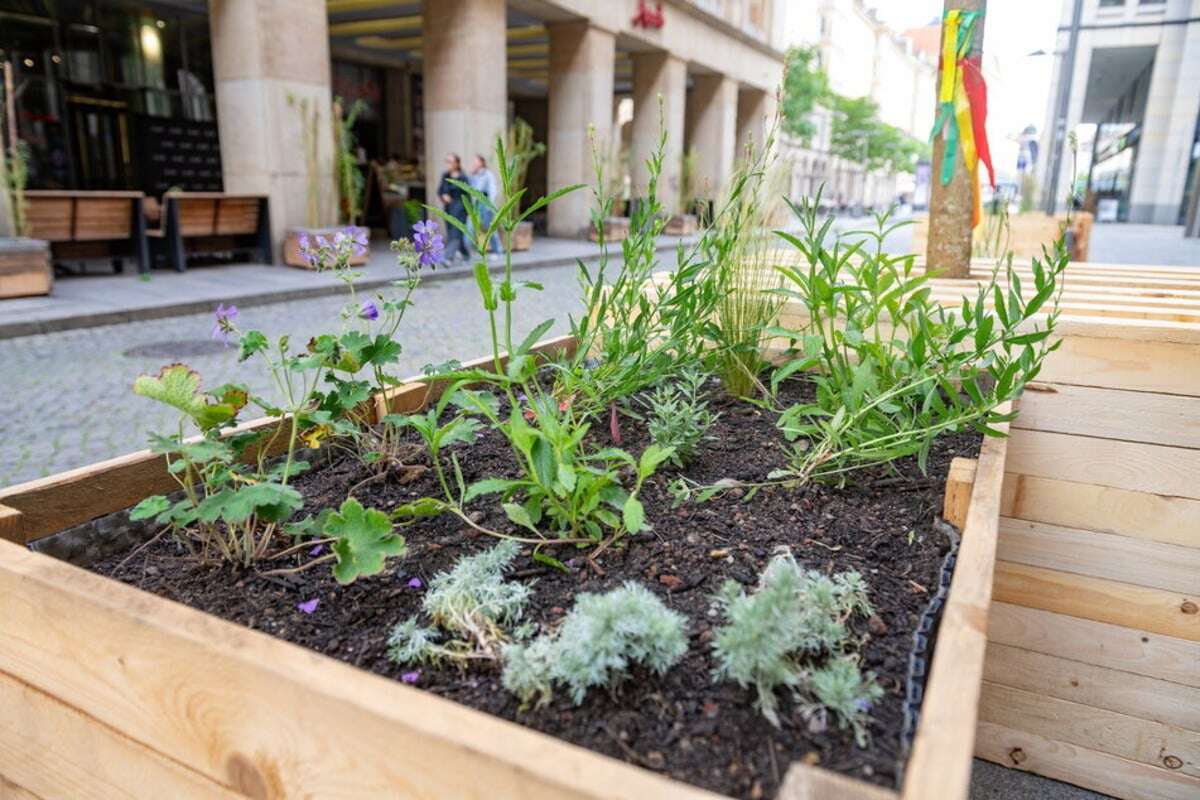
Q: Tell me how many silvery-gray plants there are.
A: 3